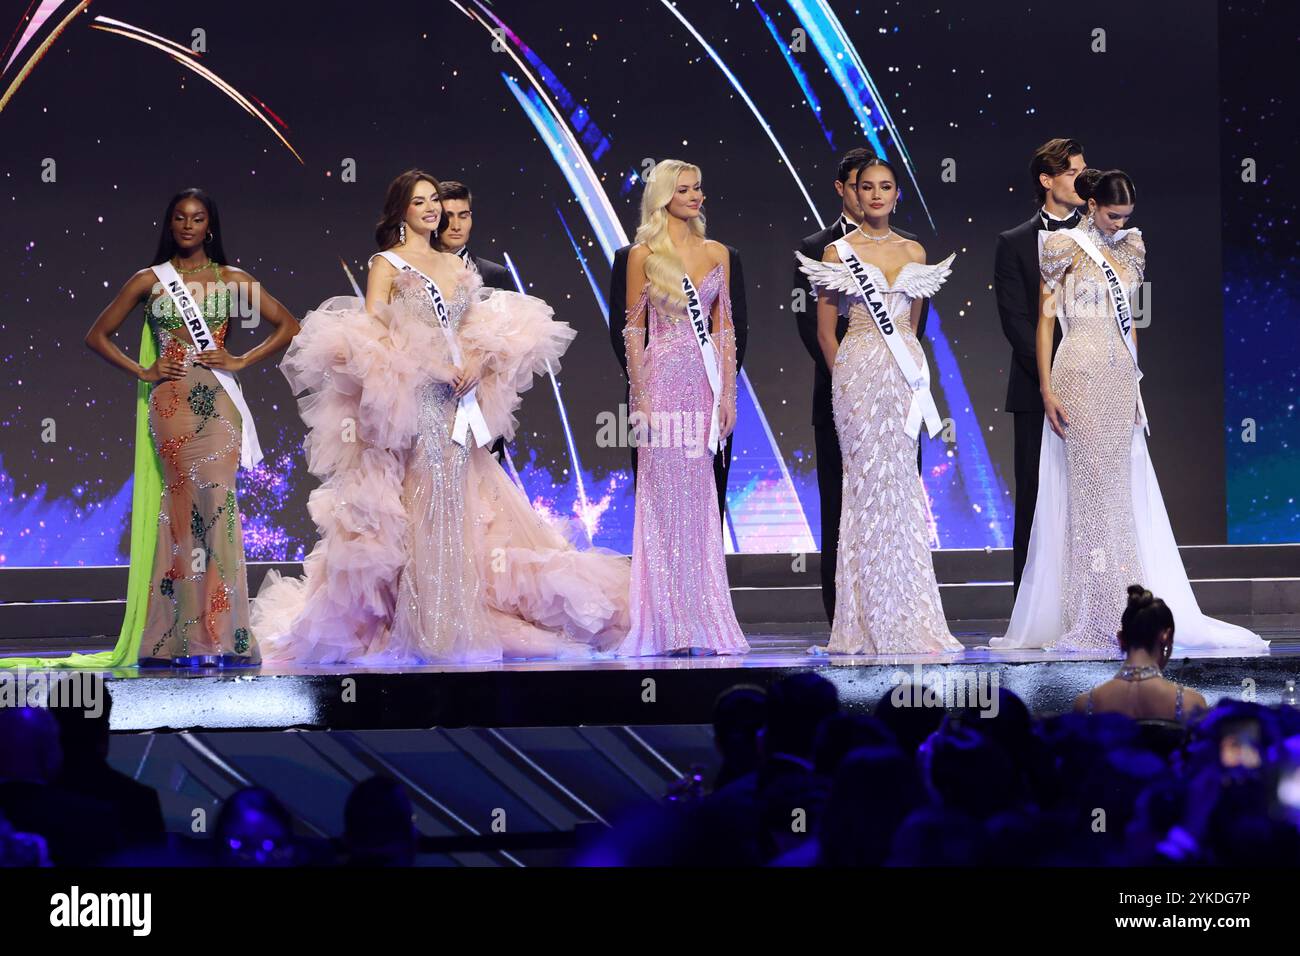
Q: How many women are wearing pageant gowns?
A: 5